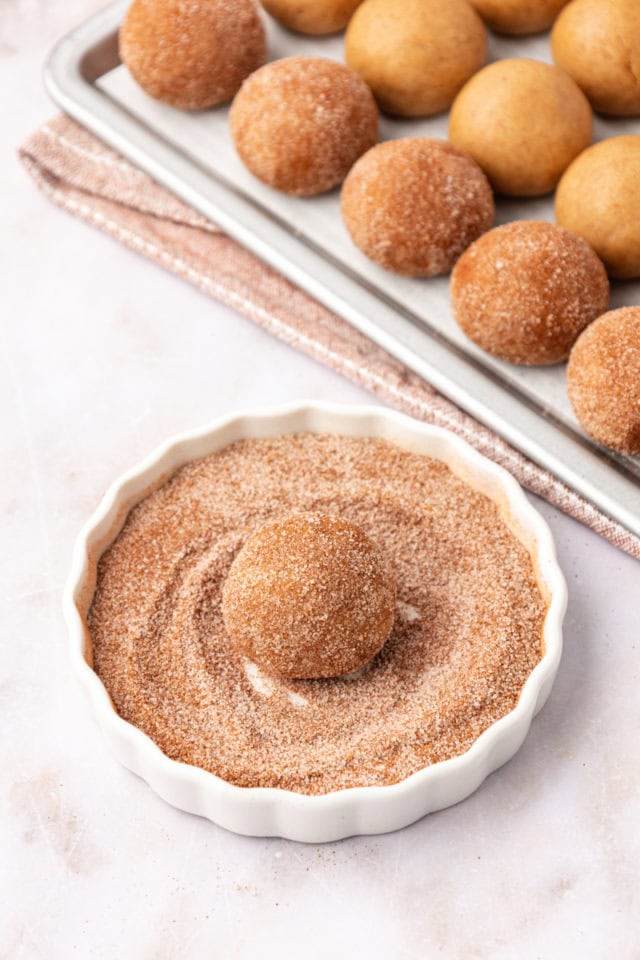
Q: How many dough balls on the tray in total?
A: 11